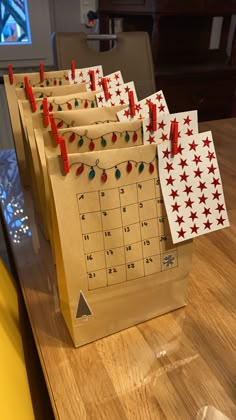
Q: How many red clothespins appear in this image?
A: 13